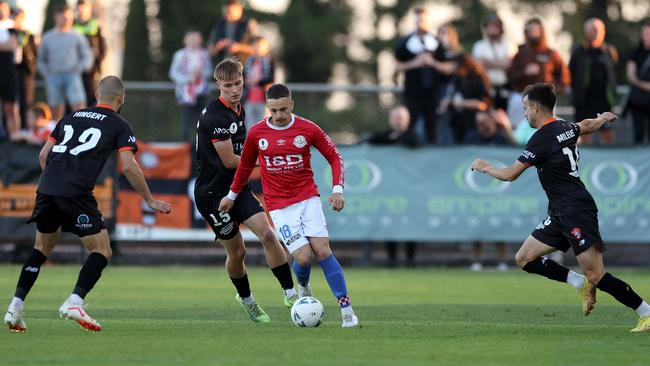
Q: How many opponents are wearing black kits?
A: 3